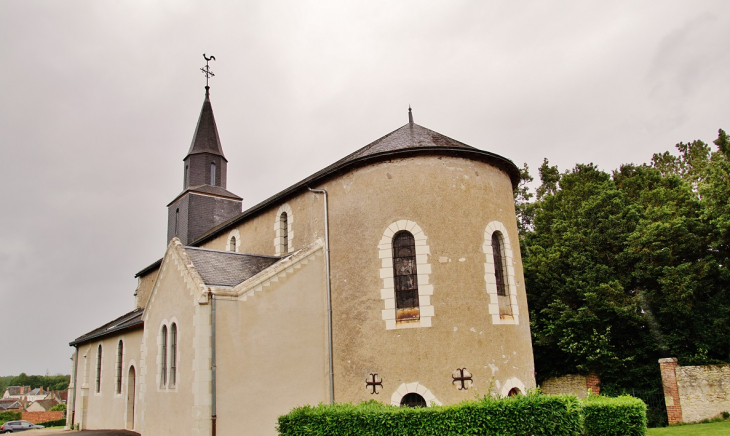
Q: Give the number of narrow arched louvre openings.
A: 3